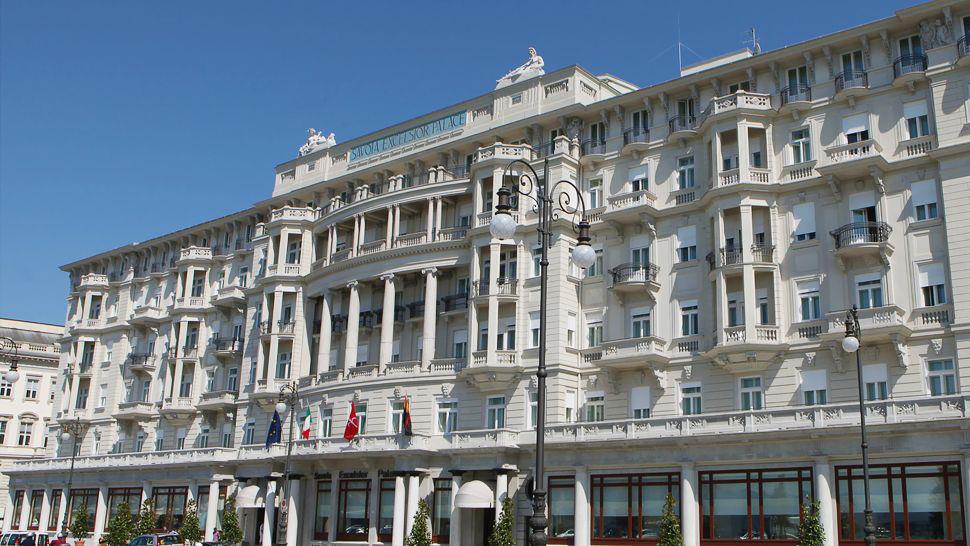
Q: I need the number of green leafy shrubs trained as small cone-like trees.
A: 9